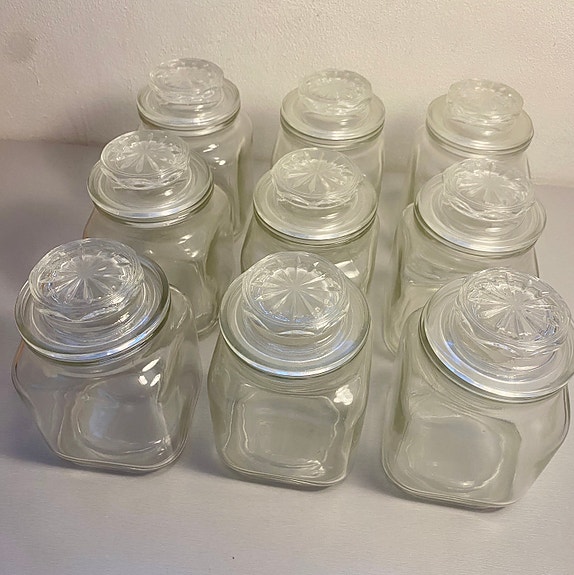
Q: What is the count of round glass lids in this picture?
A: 9